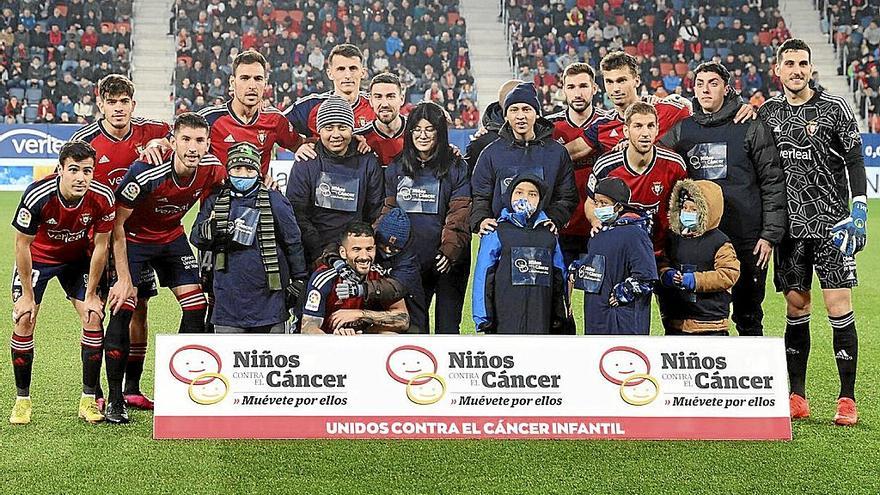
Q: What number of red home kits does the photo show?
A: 10